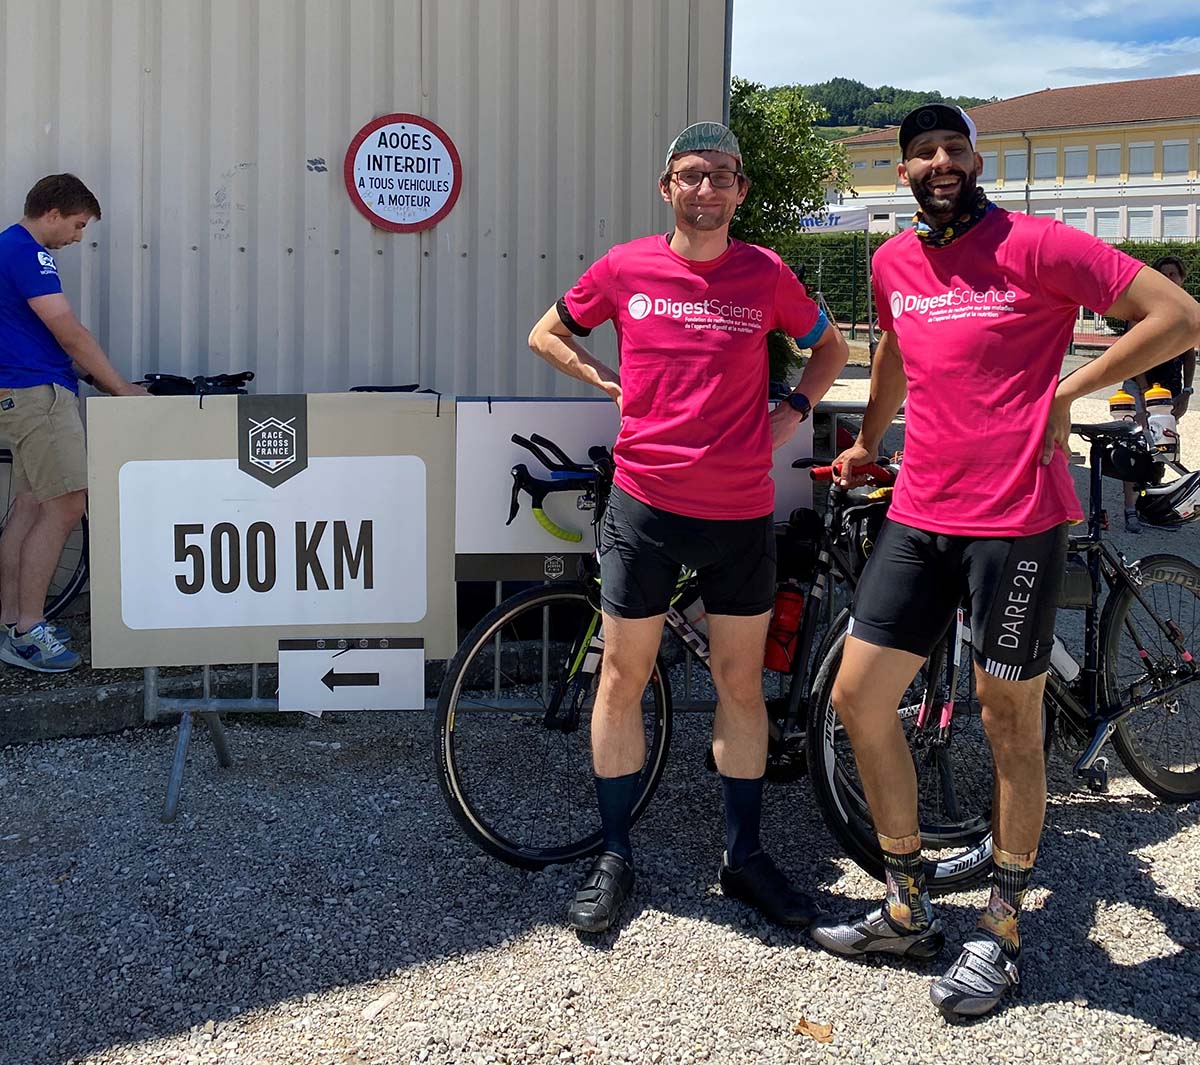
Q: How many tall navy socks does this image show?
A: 2